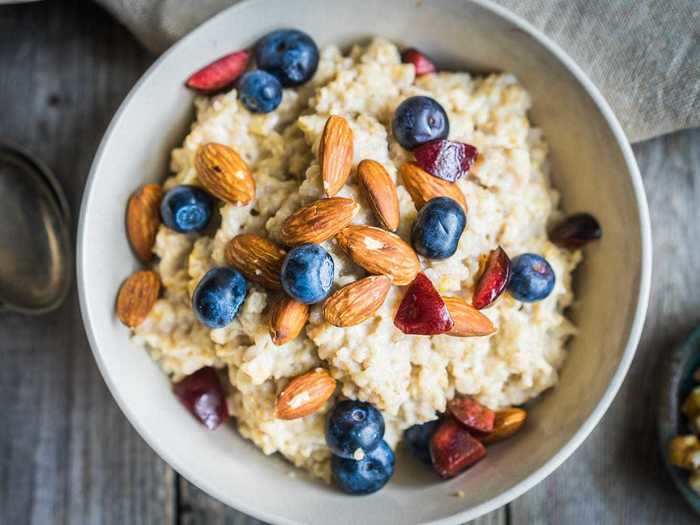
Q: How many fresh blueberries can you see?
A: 11